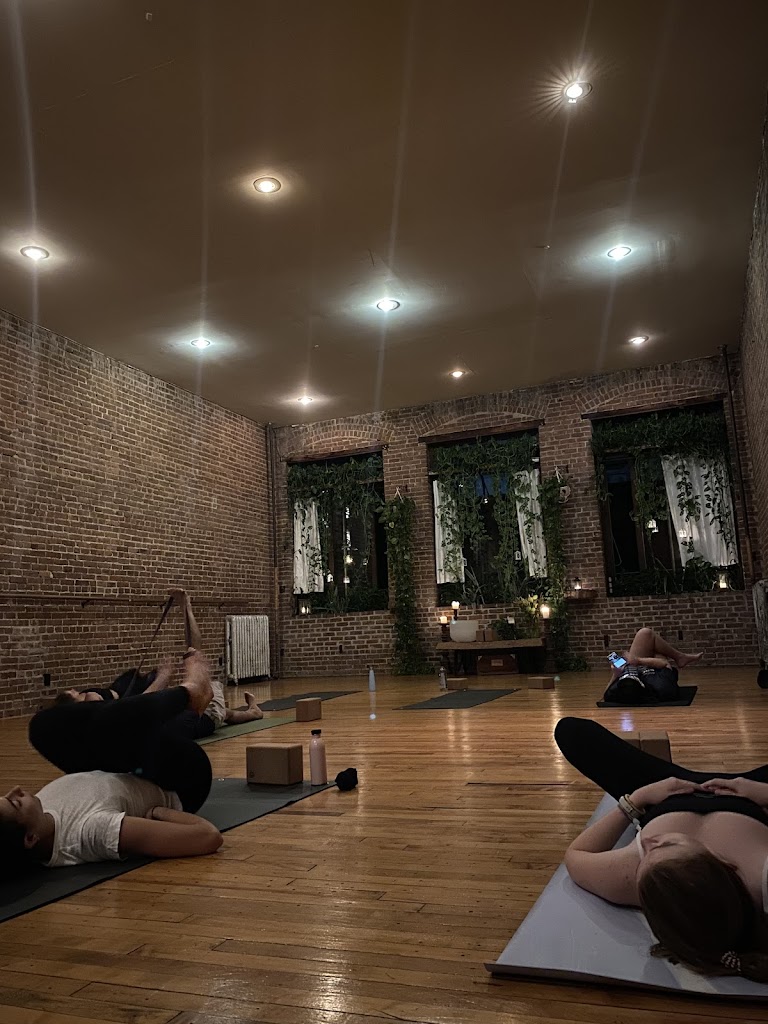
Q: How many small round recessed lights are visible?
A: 9